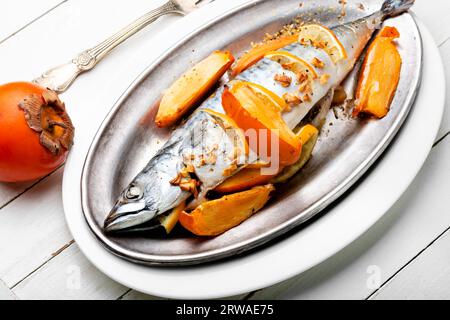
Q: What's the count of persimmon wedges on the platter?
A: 6